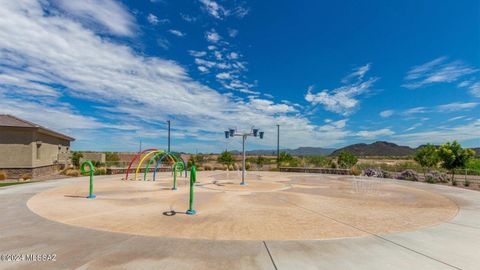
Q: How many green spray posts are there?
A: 3